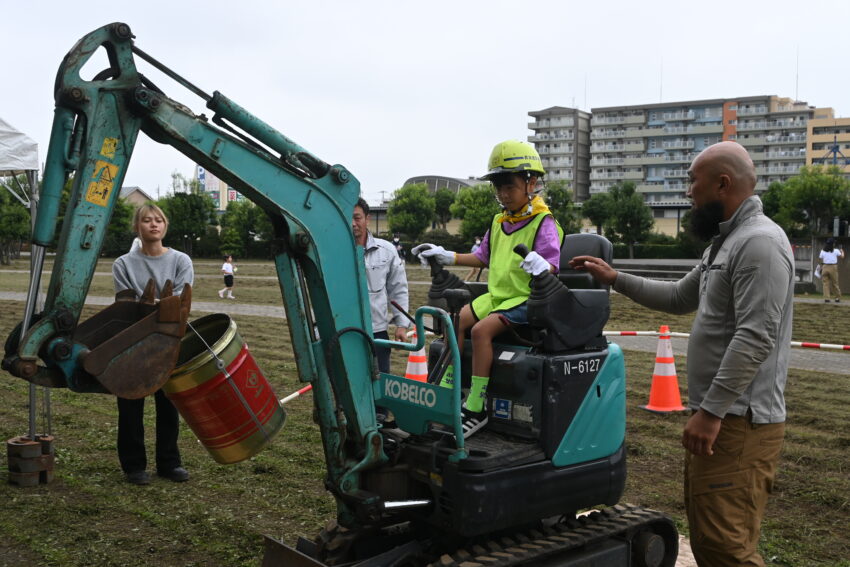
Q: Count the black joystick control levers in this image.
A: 2